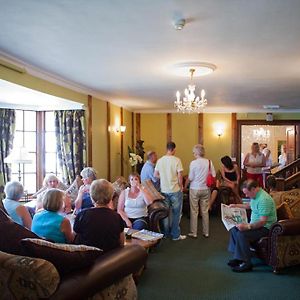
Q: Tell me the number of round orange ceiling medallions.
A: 0